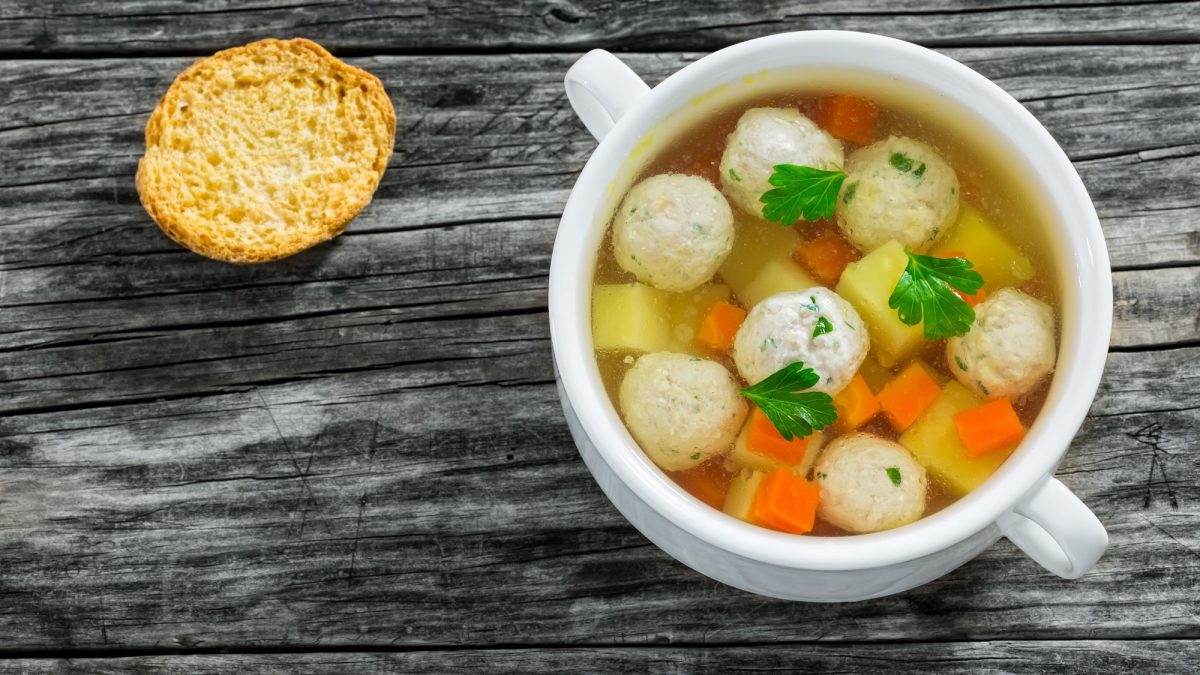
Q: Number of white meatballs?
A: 7